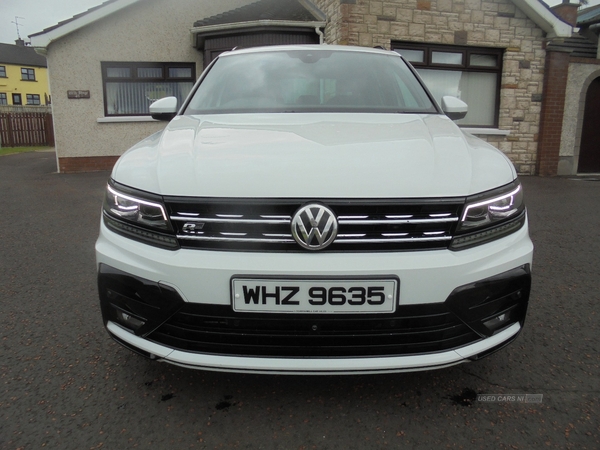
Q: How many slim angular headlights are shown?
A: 2